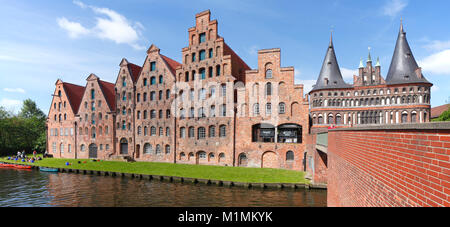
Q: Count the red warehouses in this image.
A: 6